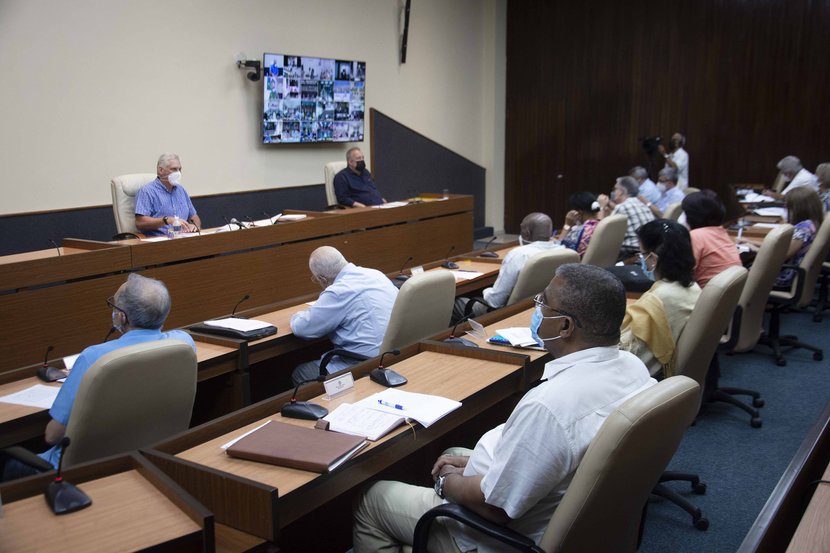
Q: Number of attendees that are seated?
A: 15